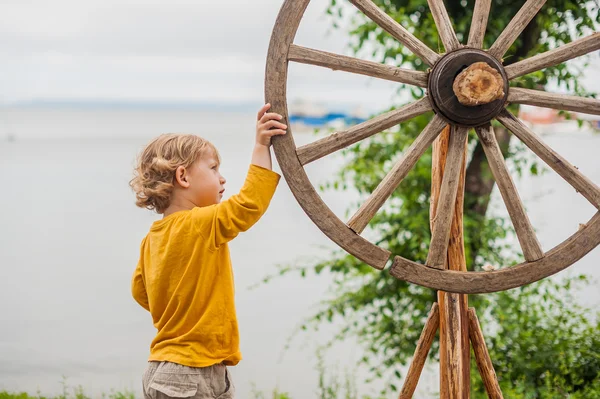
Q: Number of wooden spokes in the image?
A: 12